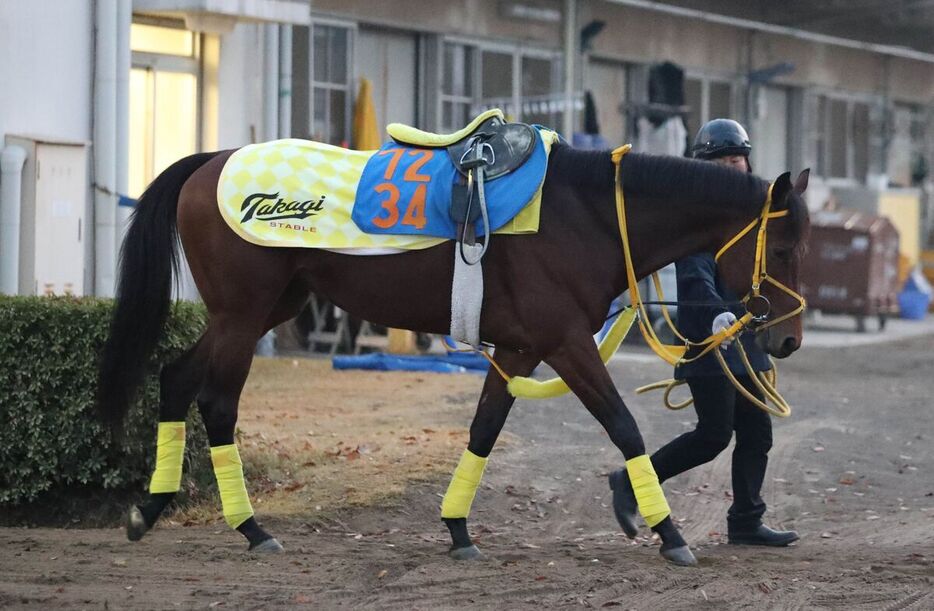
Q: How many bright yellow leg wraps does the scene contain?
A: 4